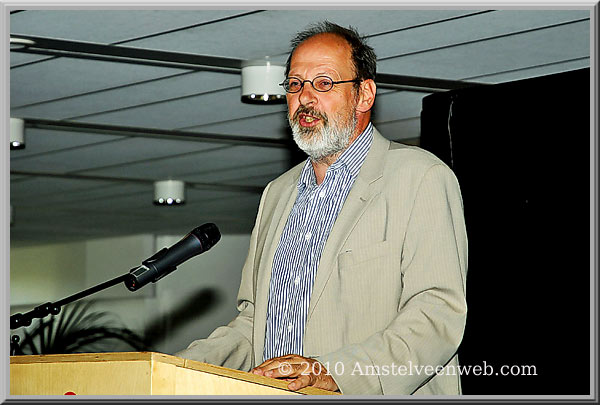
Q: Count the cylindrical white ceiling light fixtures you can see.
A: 3